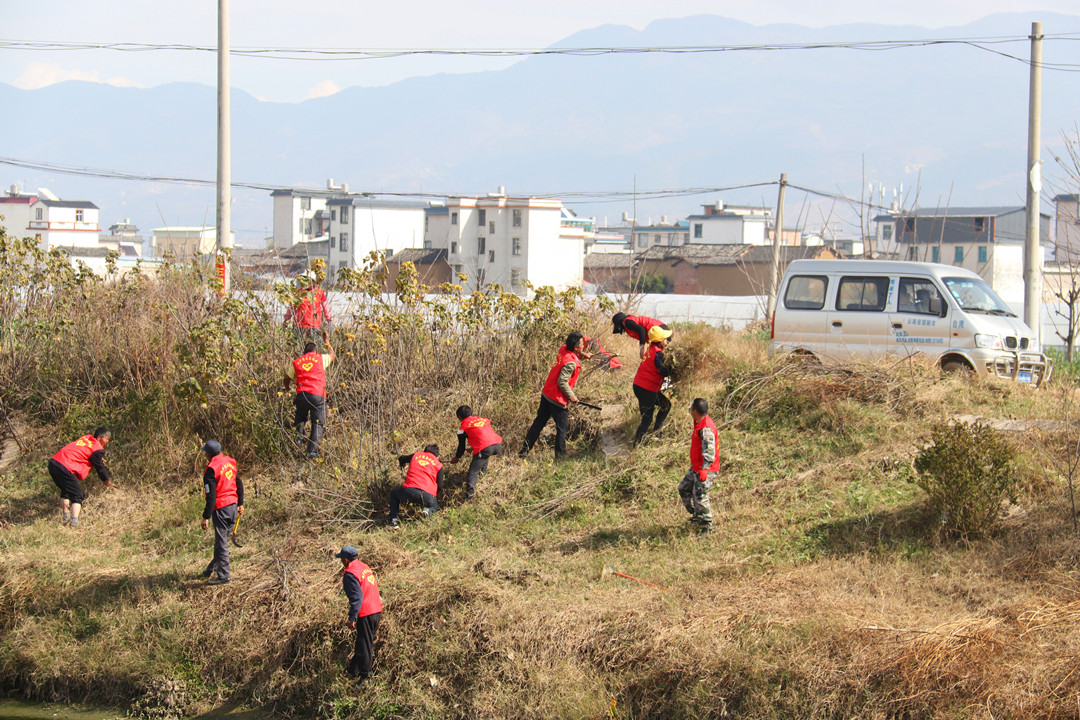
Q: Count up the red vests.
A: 11